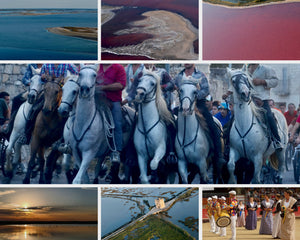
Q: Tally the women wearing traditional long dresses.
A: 5